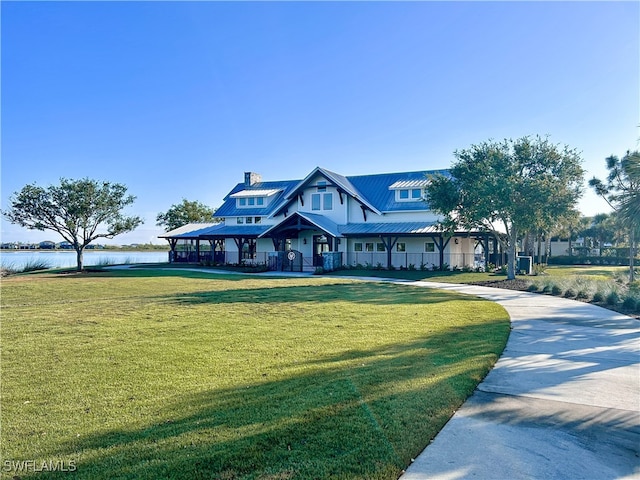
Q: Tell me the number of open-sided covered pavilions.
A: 1